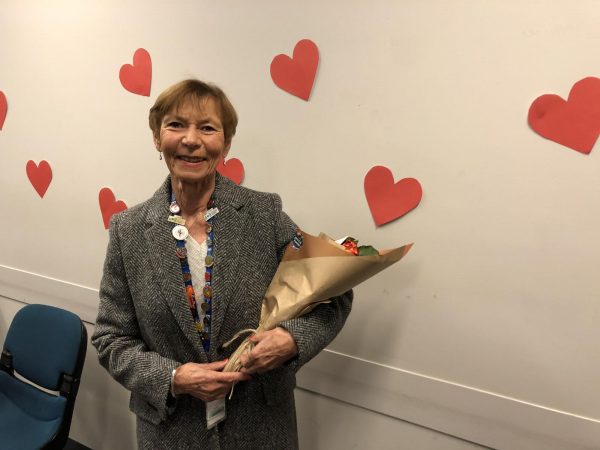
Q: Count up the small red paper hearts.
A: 8